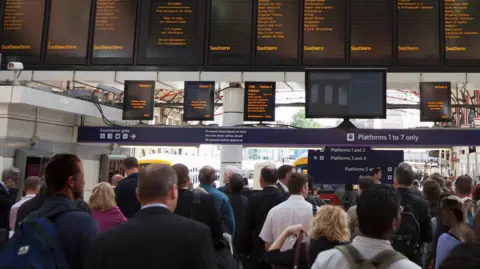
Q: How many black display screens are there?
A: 15